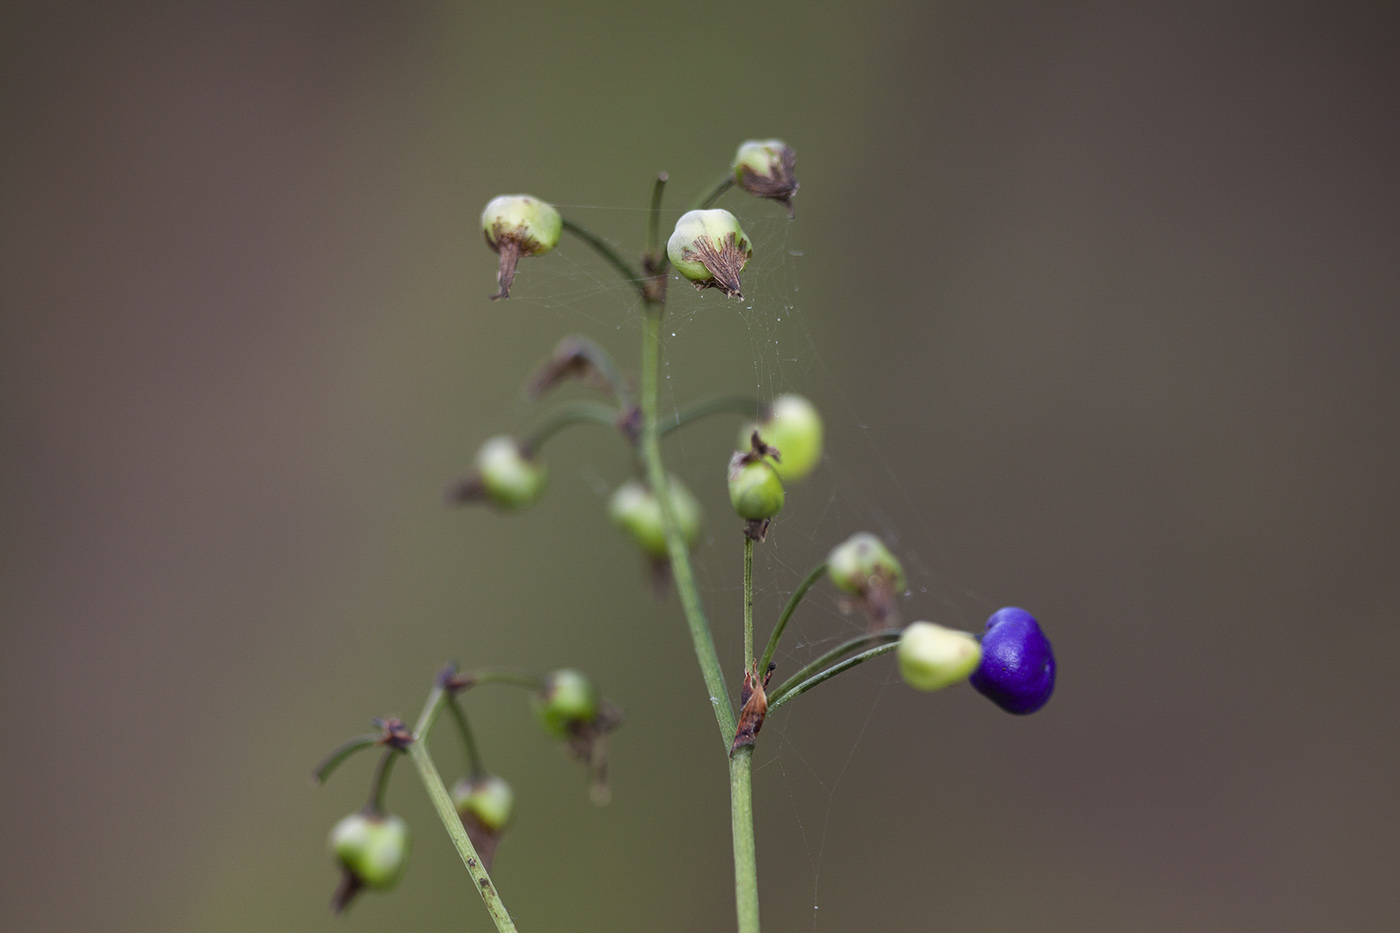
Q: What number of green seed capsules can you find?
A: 12